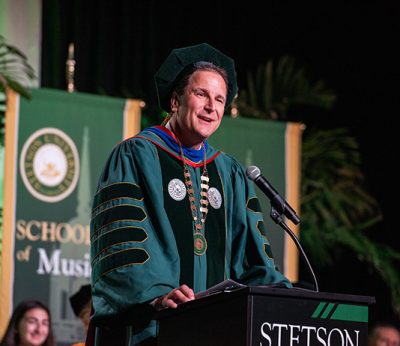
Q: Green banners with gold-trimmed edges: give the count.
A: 2